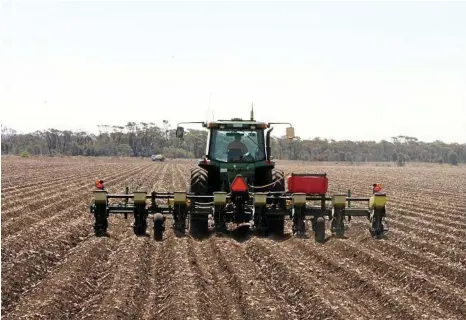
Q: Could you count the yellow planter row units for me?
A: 8